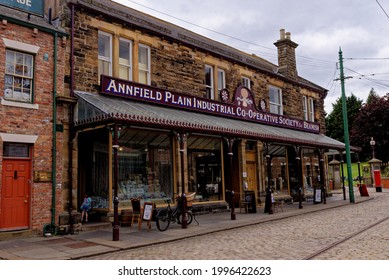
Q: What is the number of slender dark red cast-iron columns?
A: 8